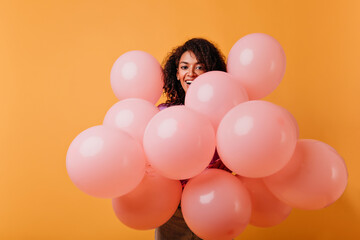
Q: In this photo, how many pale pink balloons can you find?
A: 11